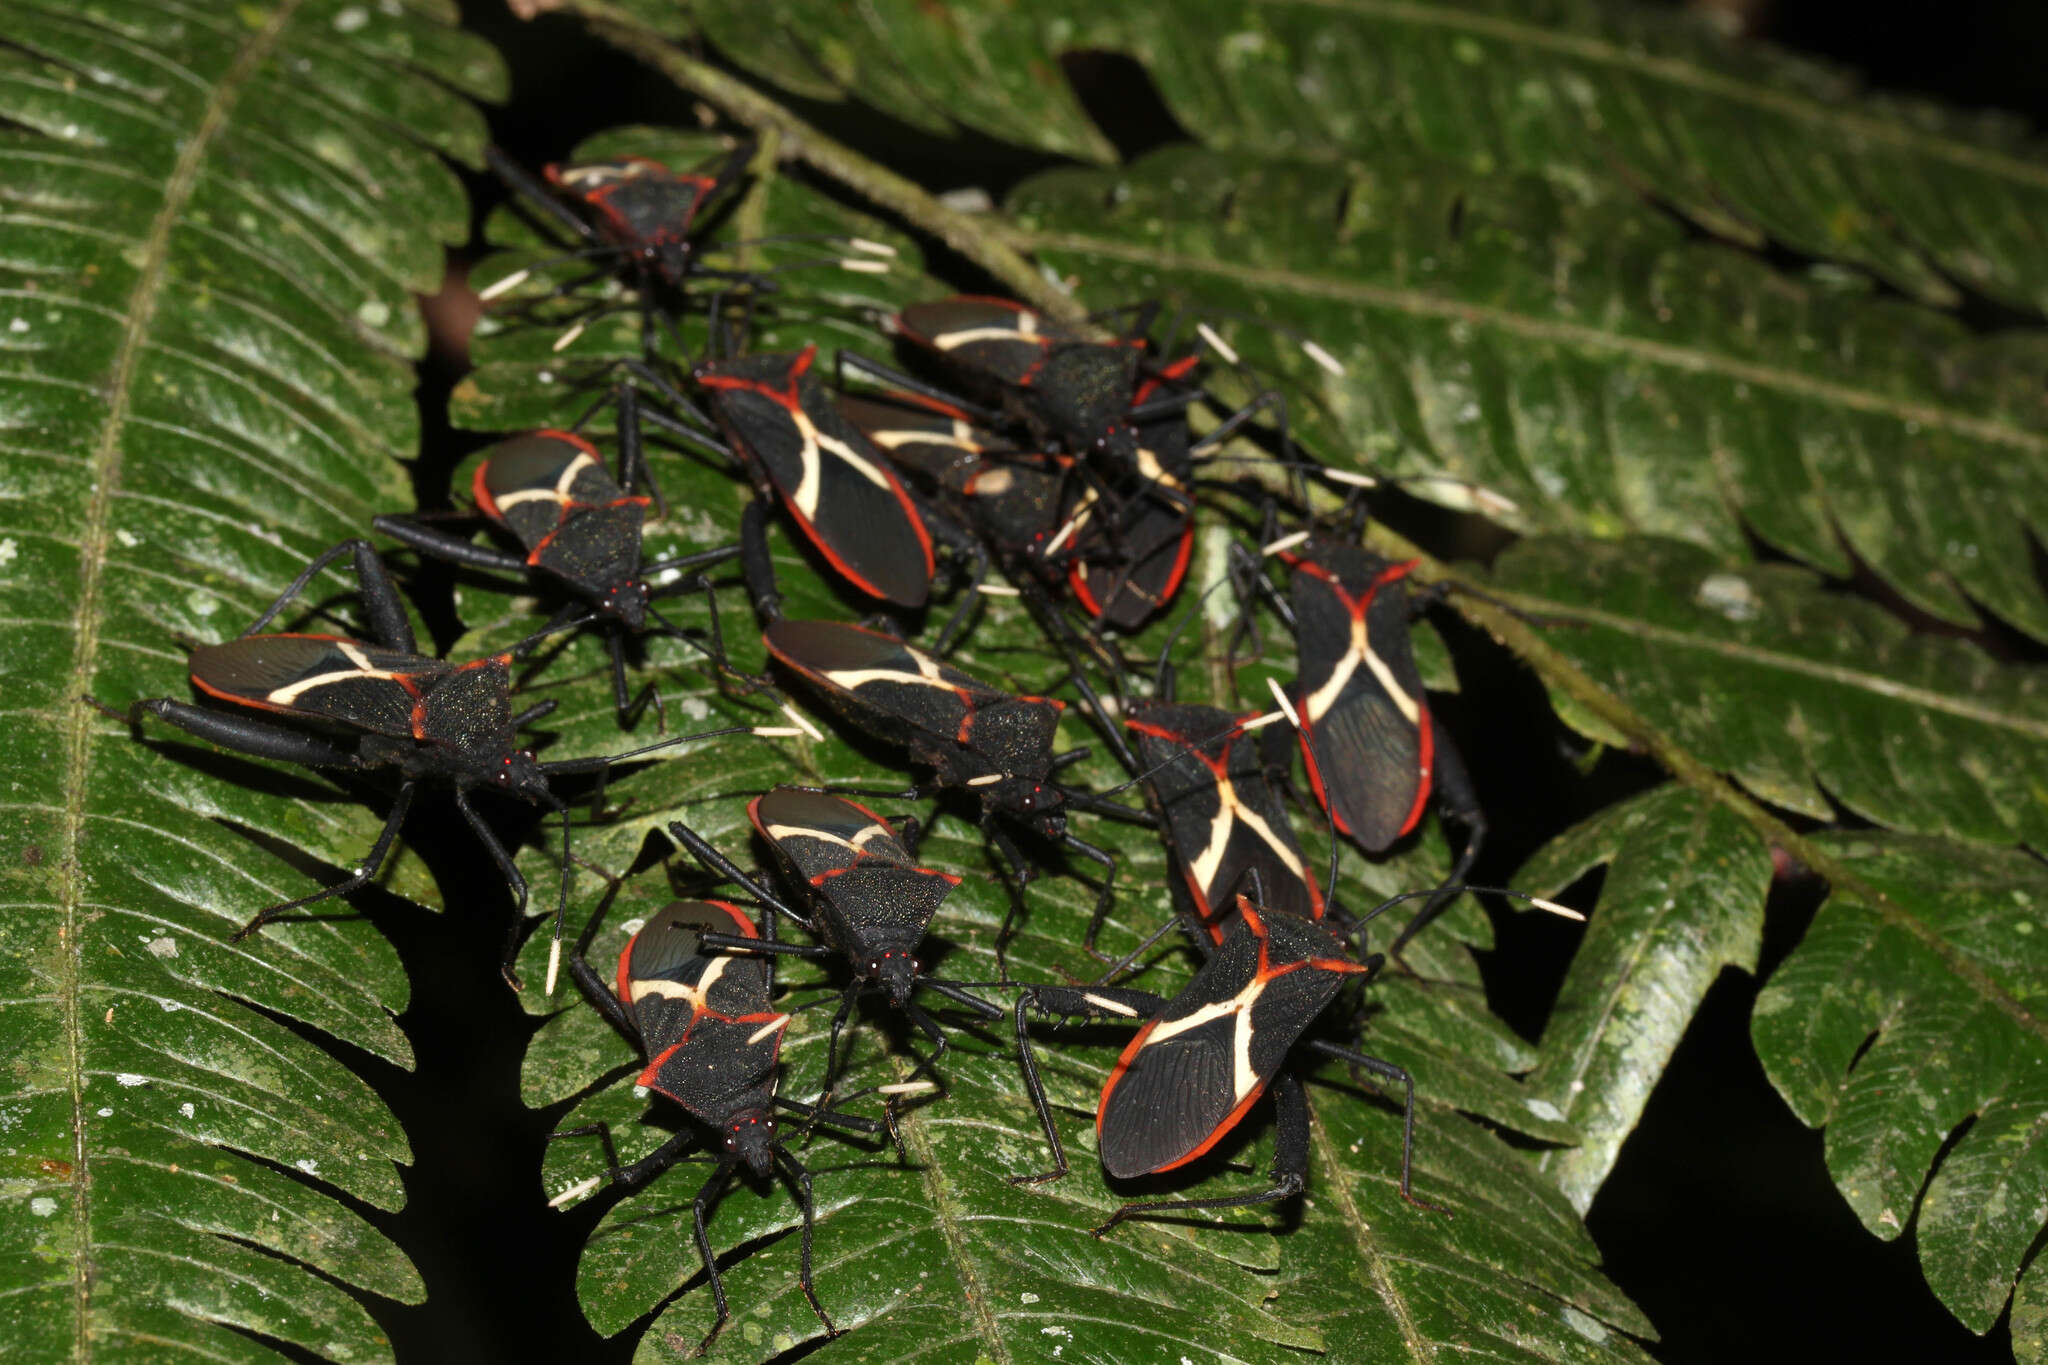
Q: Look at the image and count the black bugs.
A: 13